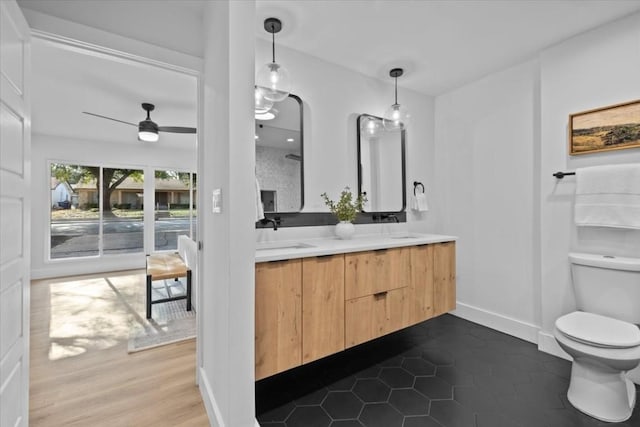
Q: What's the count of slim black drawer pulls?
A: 6